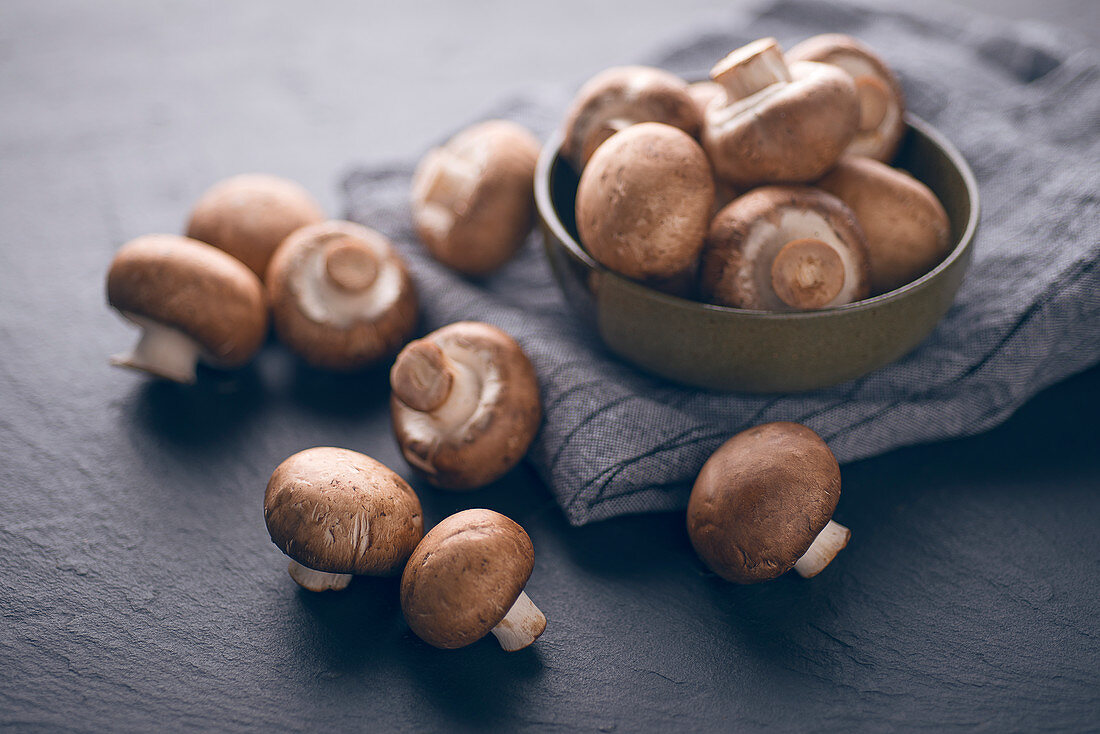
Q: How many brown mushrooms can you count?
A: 15